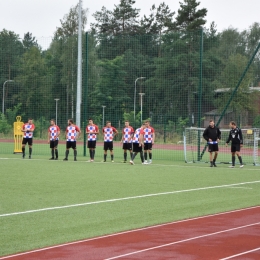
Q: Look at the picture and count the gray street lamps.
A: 5